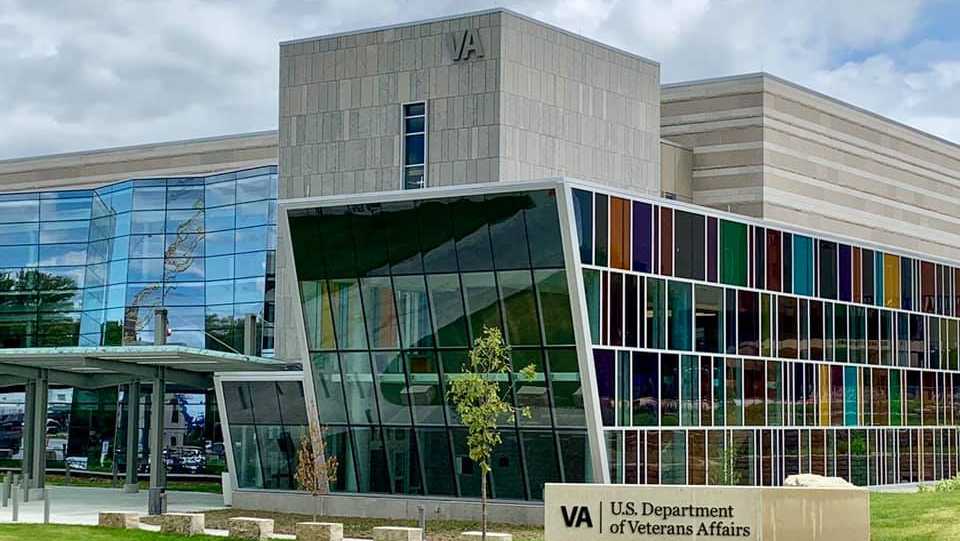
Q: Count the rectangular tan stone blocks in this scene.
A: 6